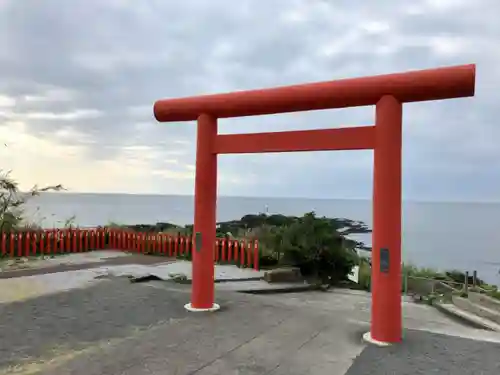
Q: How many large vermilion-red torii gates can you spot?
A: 1